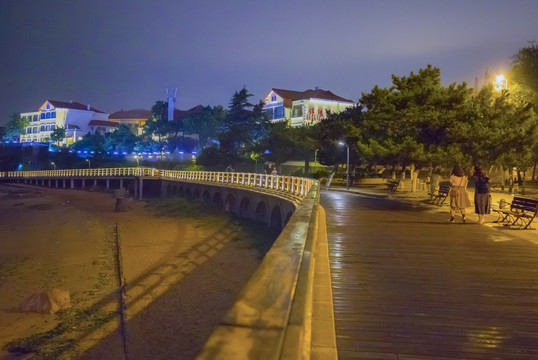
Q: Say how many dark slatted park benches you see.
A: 3